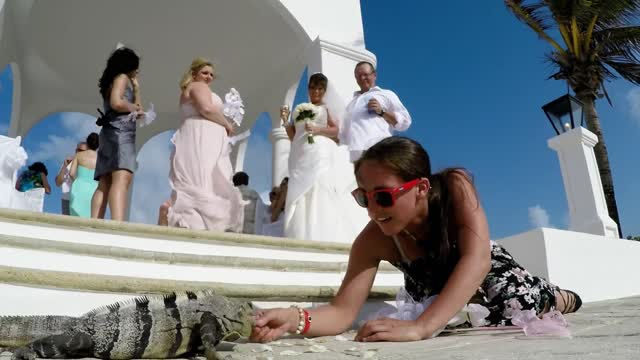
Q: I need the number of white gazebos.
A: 1